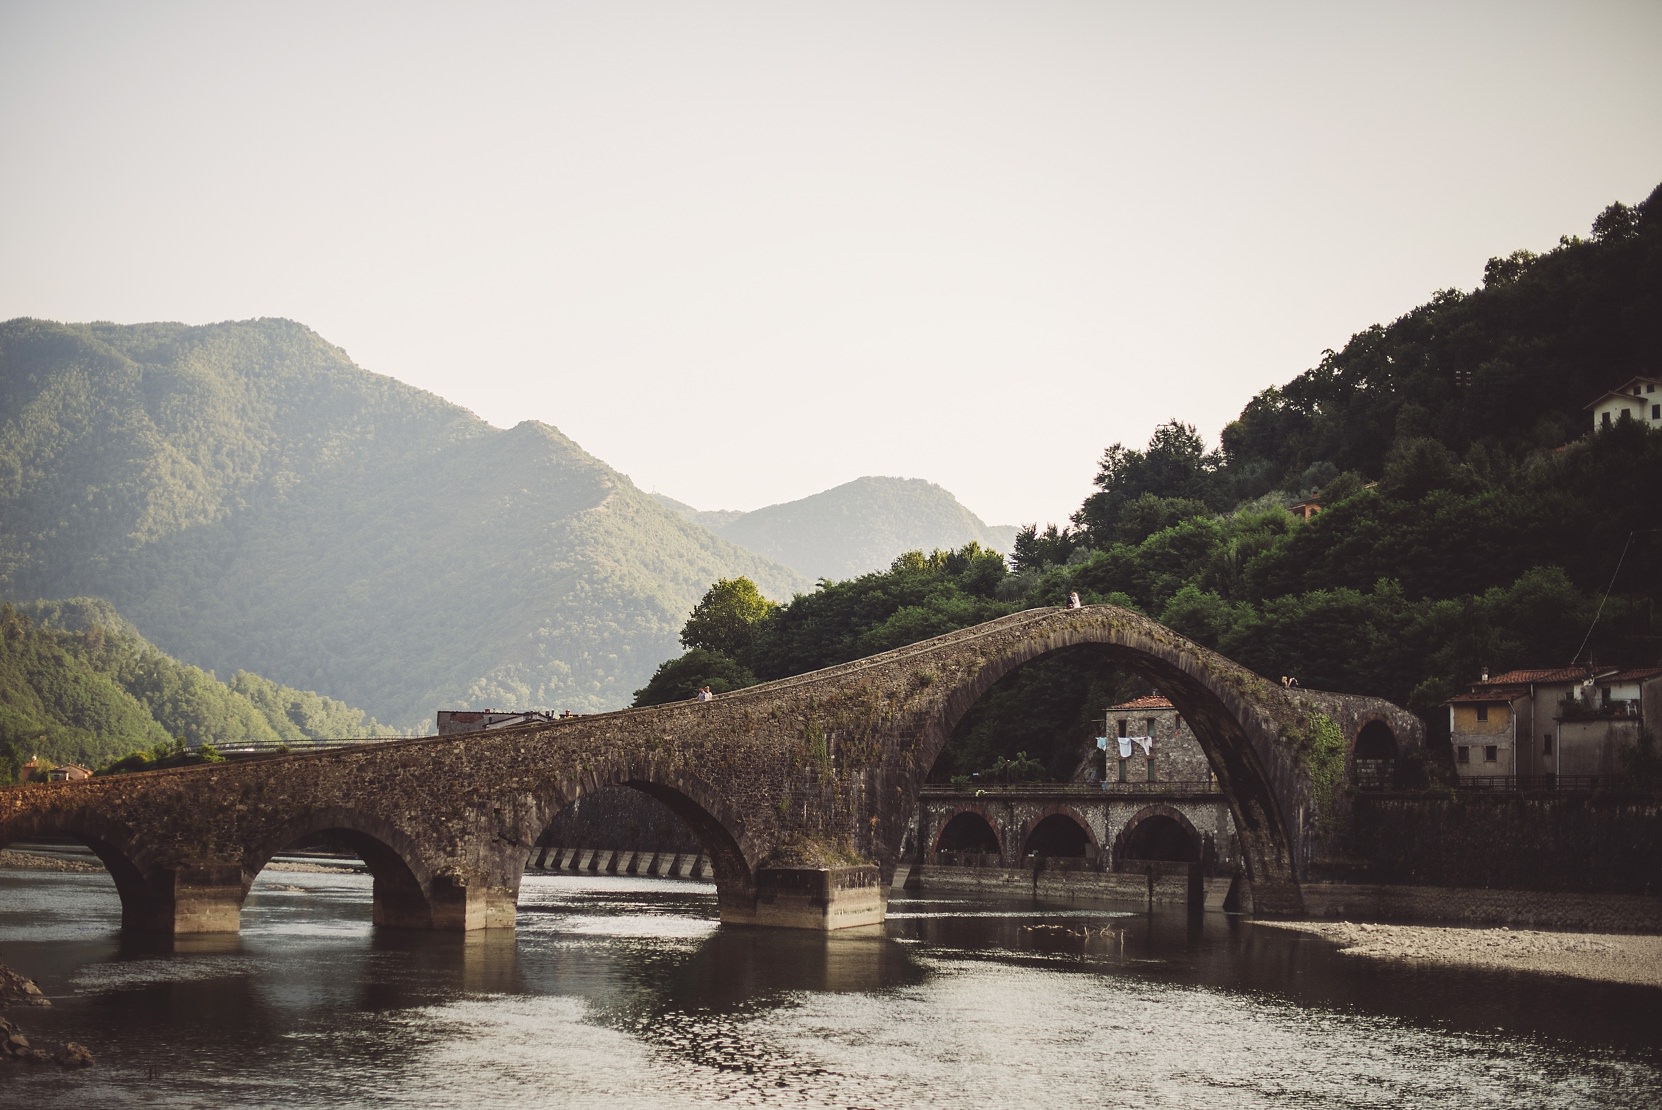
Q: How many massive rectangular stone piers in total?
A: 3